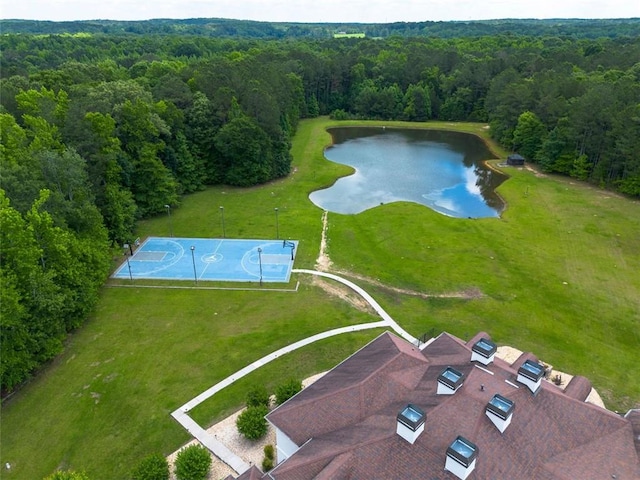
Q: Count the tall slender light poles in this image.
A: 6